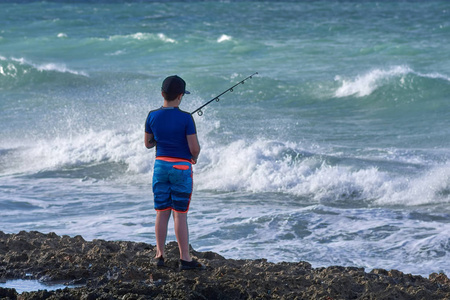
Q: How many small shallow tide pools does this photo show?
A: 1